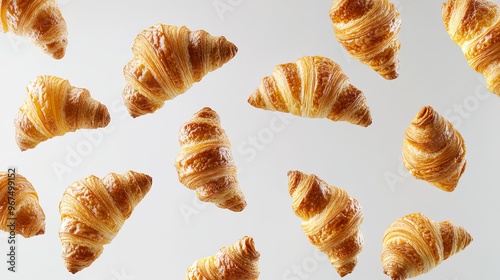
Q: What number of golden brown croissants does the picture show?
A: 13